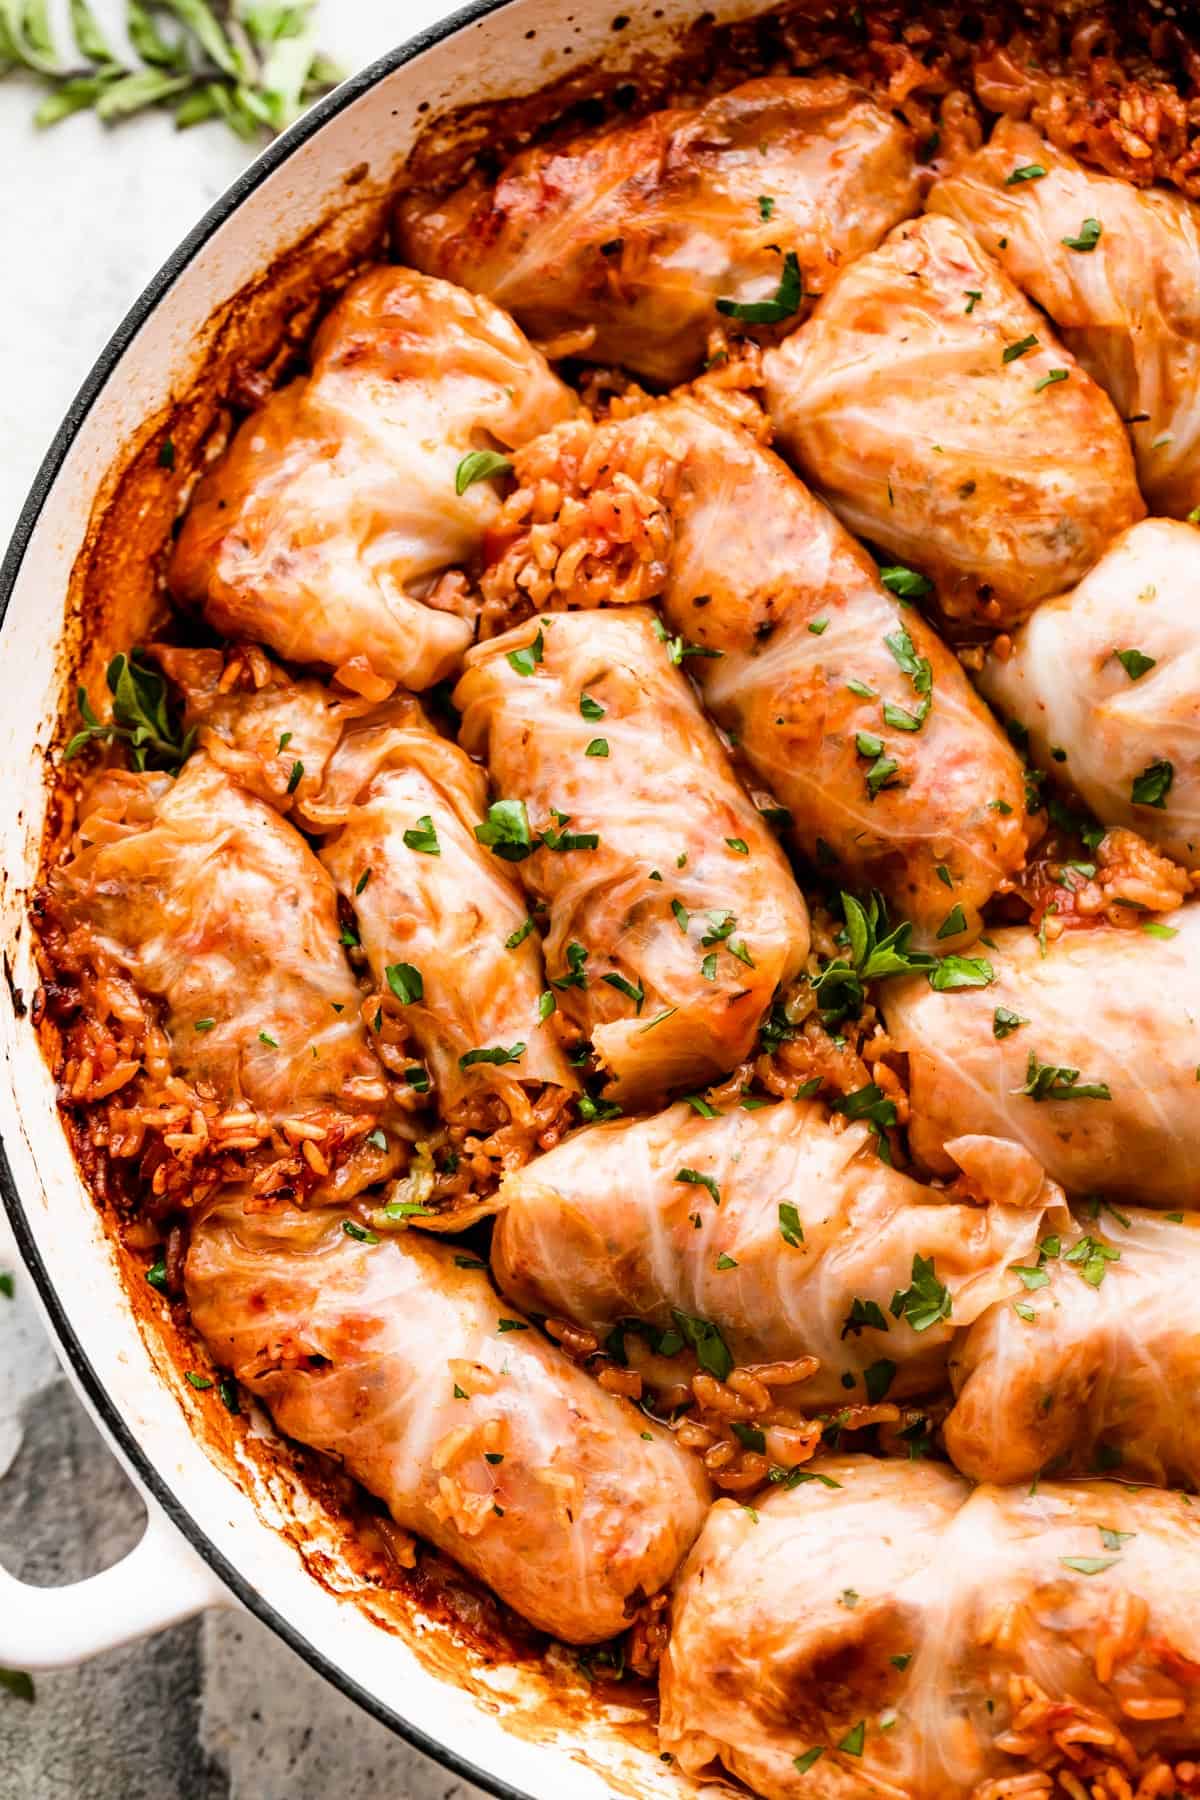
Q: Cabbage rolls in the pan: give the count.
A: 14